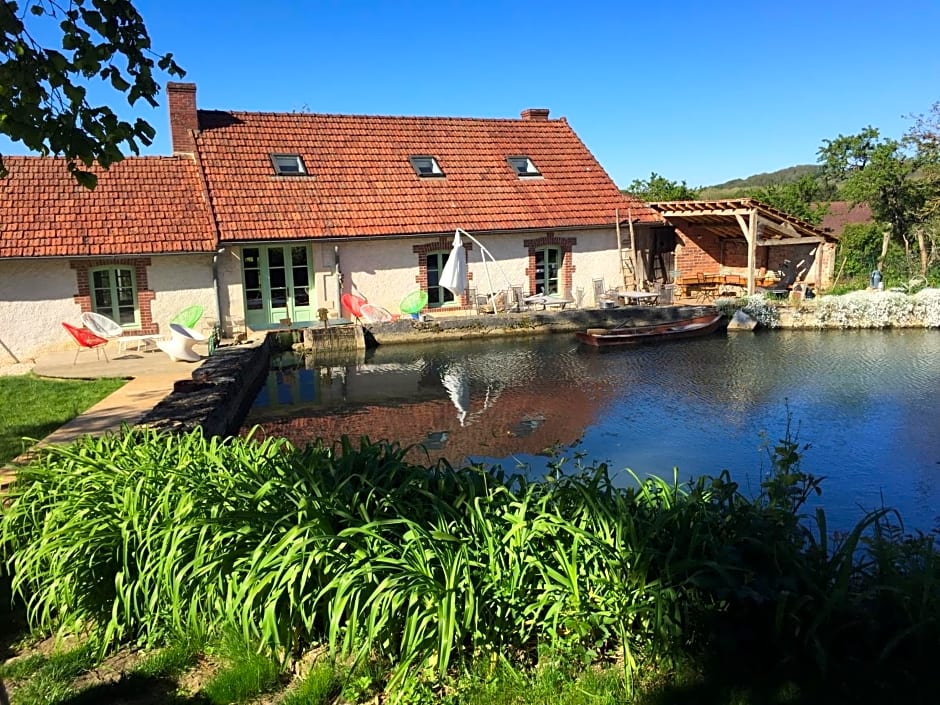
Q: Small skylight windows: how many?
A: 3